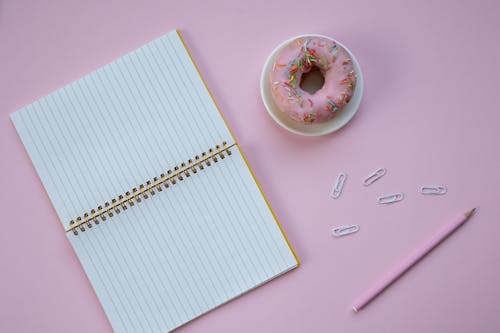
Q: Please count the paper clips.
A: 5